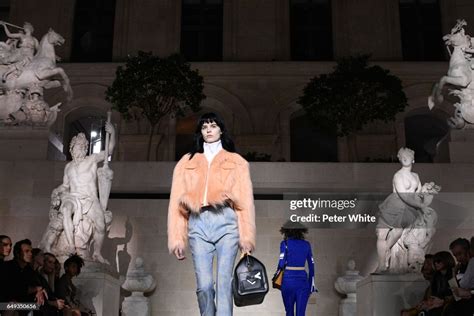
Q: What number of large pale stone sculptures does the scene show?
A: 4